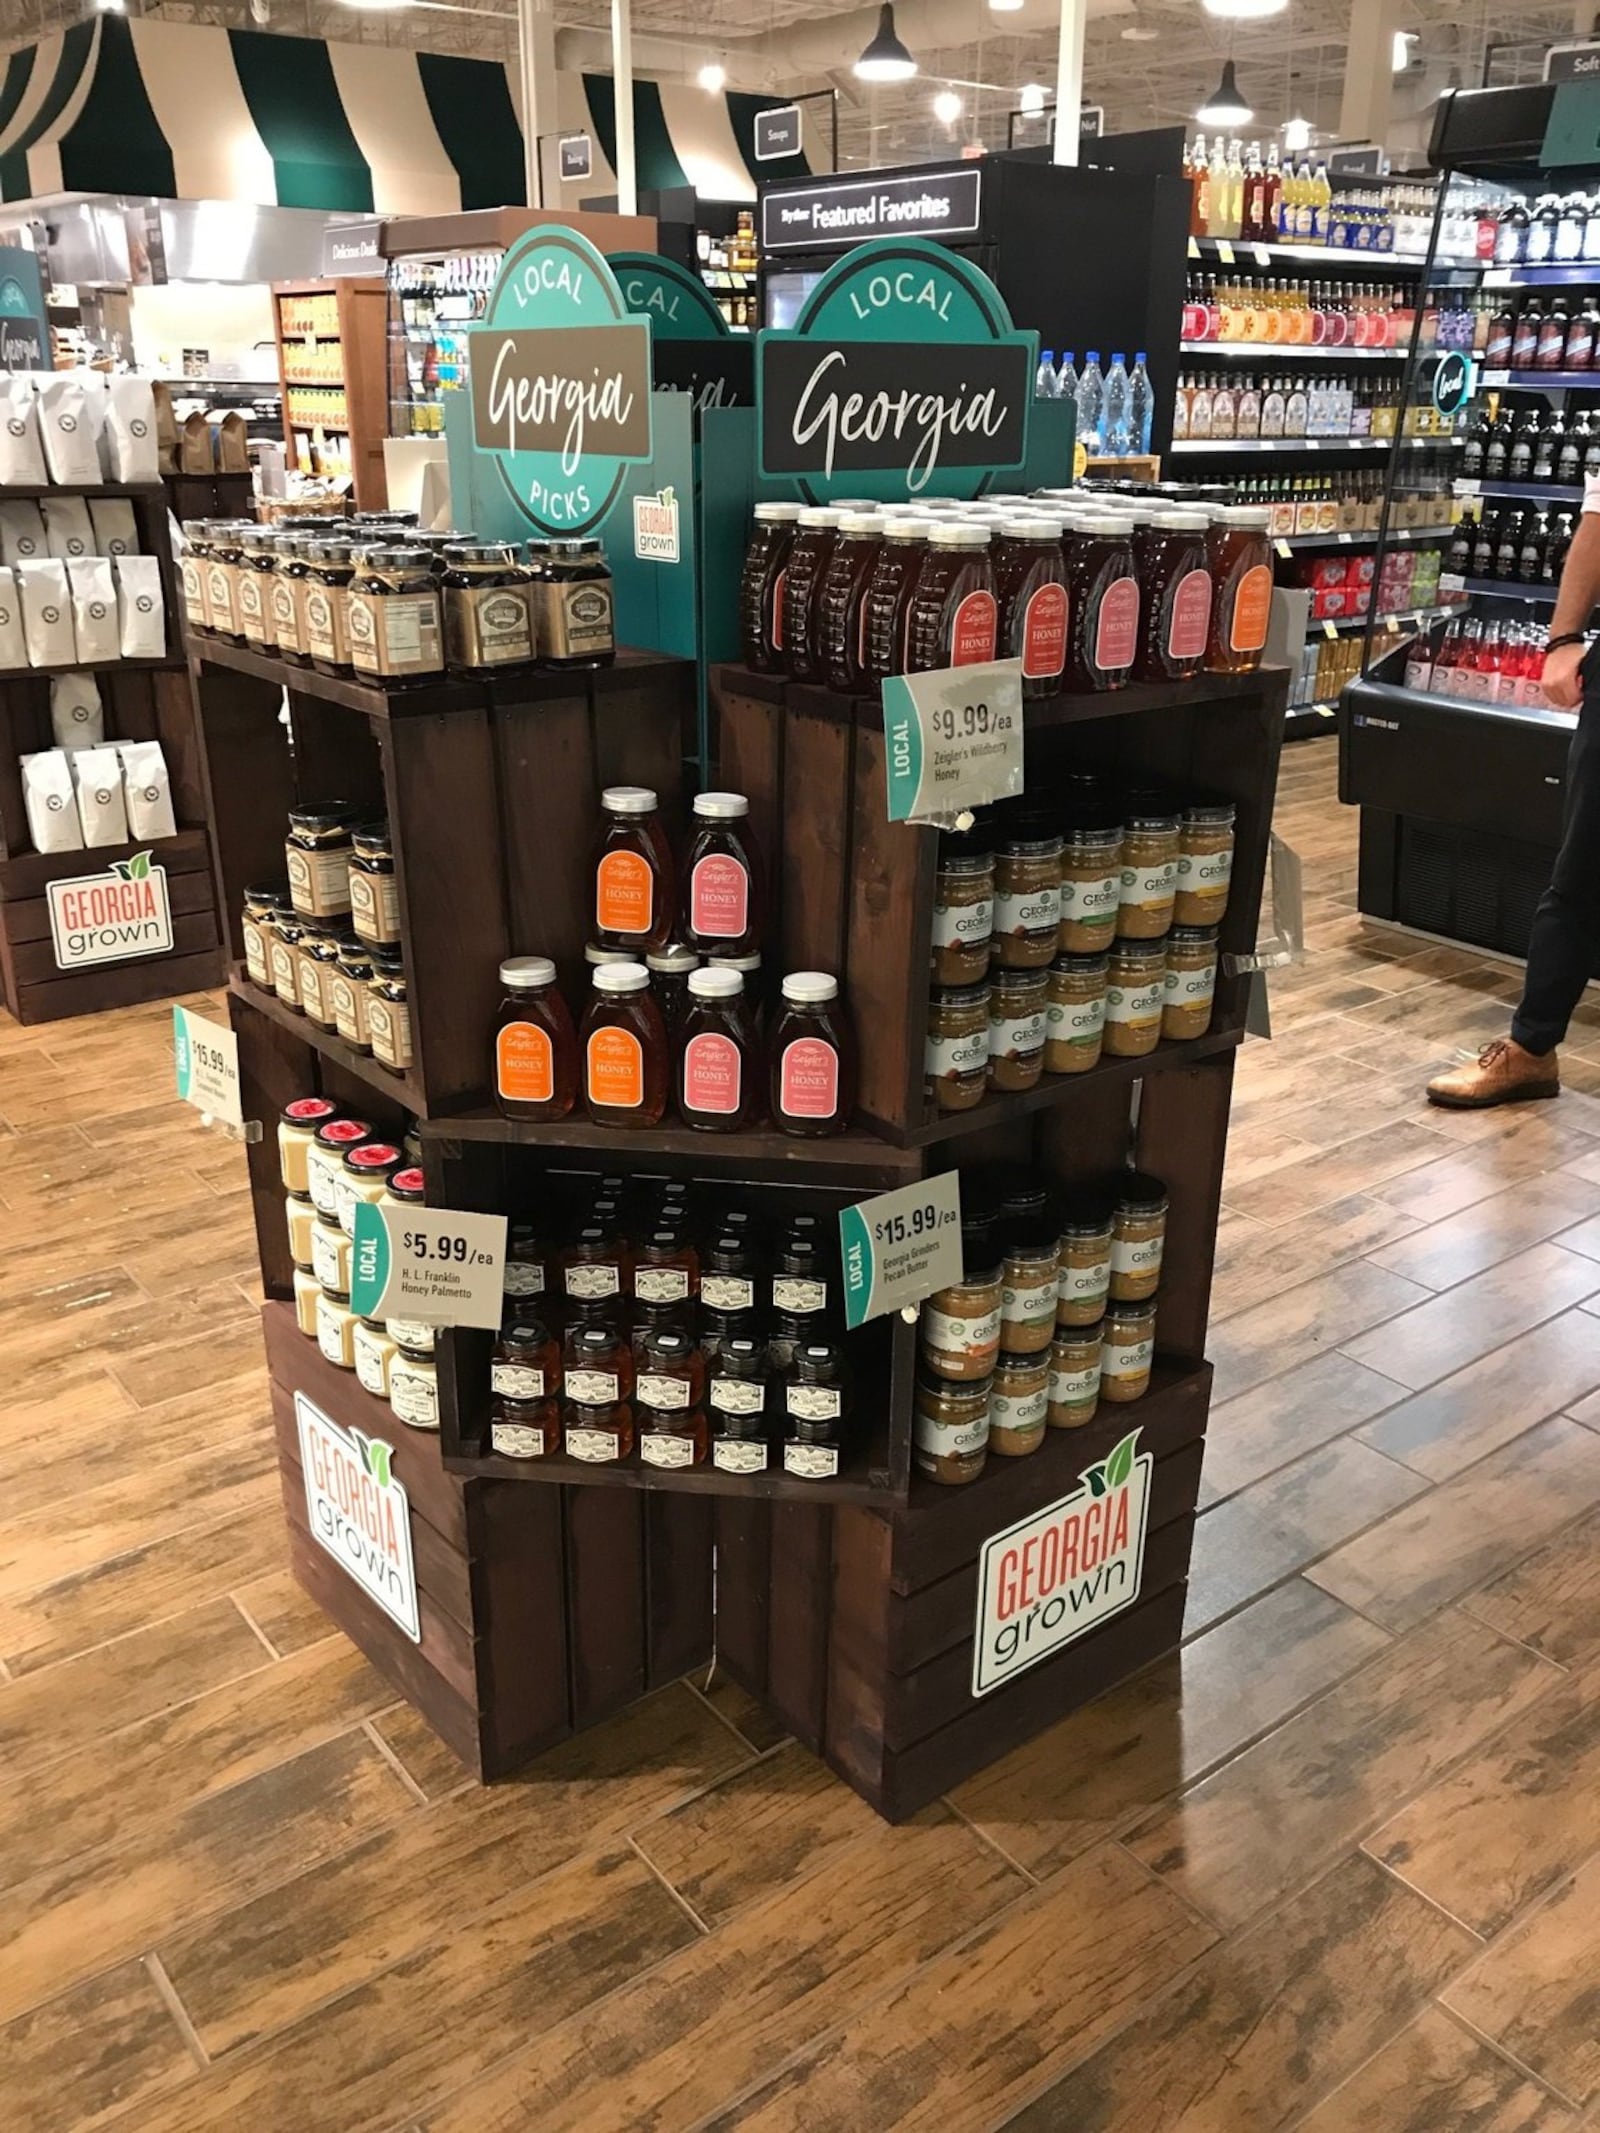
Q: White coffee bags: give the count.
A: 14